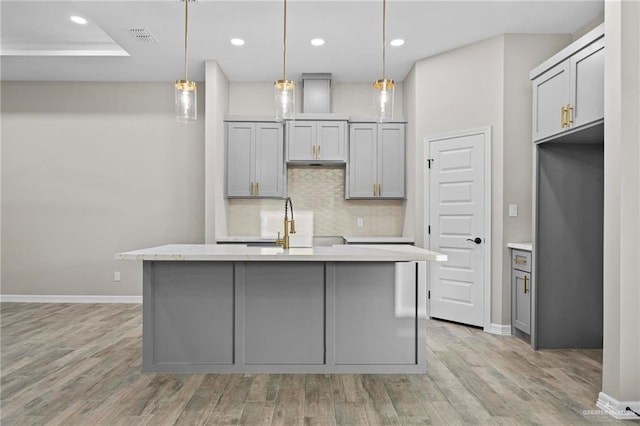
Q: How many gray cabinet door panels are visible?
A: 9